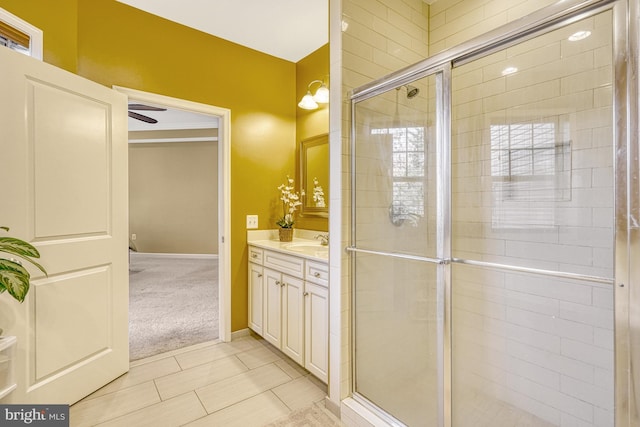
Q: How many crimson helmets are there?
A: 0